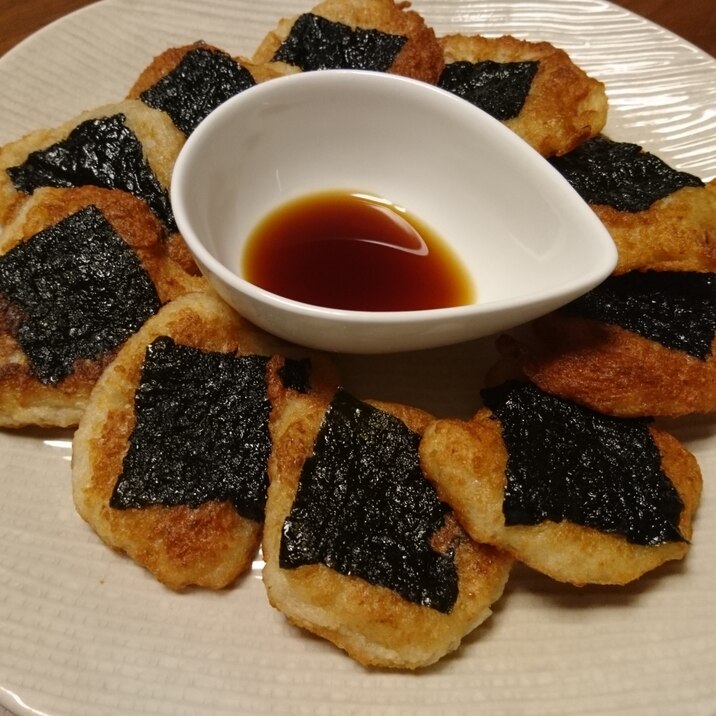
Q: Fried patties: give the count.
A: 10